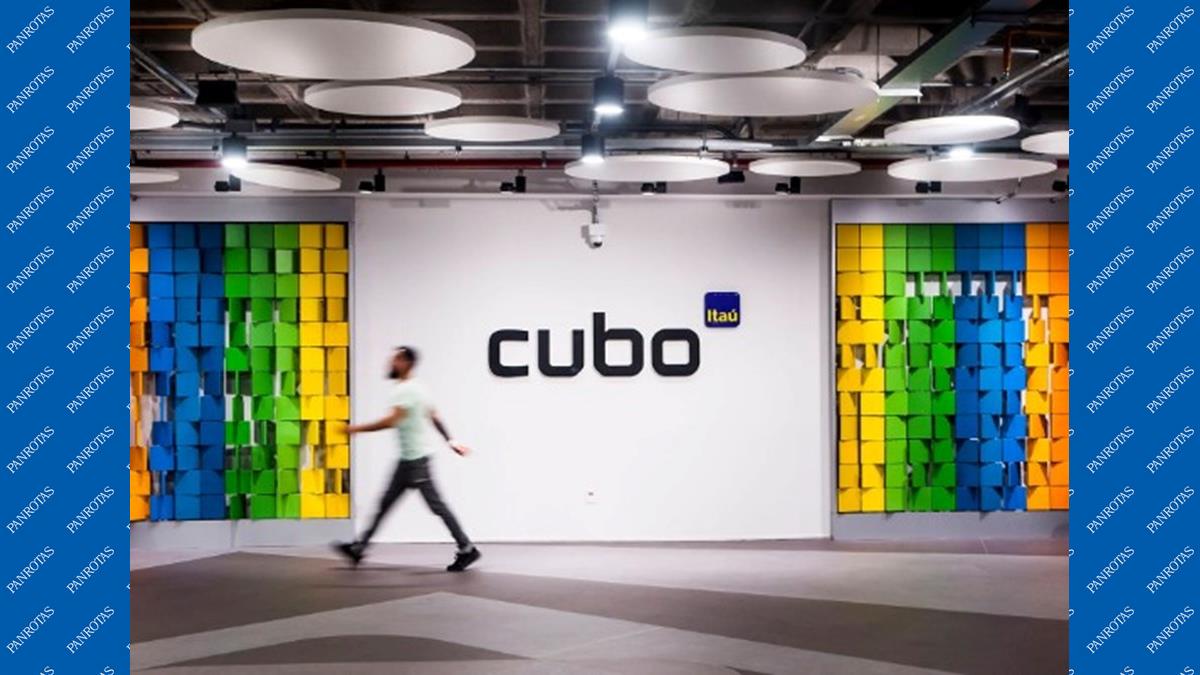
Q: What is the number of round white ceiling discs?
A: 13